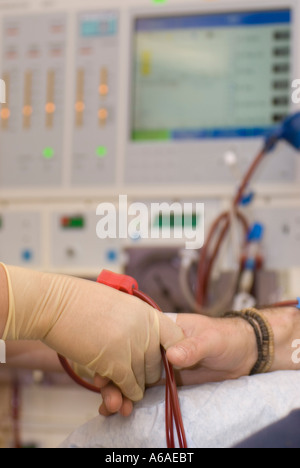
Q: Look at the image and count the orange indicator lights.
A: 6